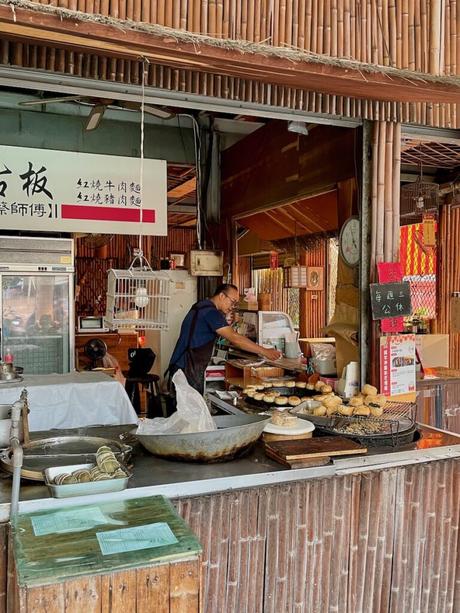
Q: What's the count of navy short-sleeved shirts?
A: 1